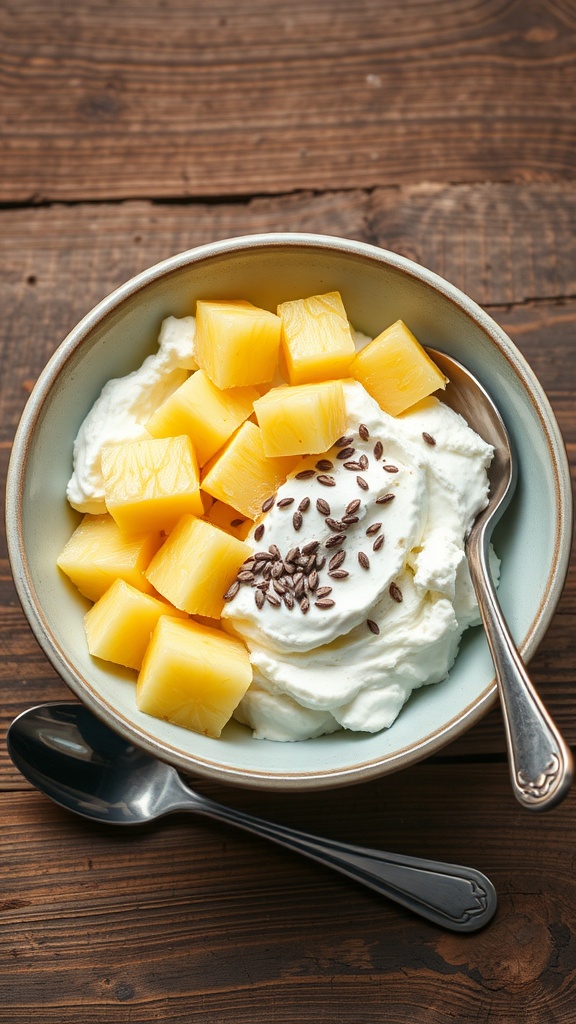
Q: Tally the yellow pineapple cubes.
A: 11